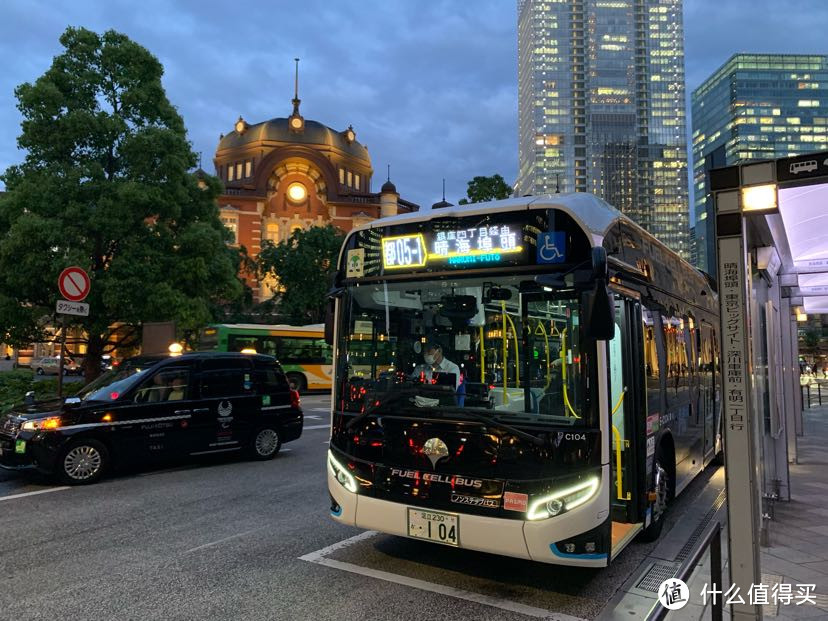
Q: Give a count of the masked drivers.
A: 1